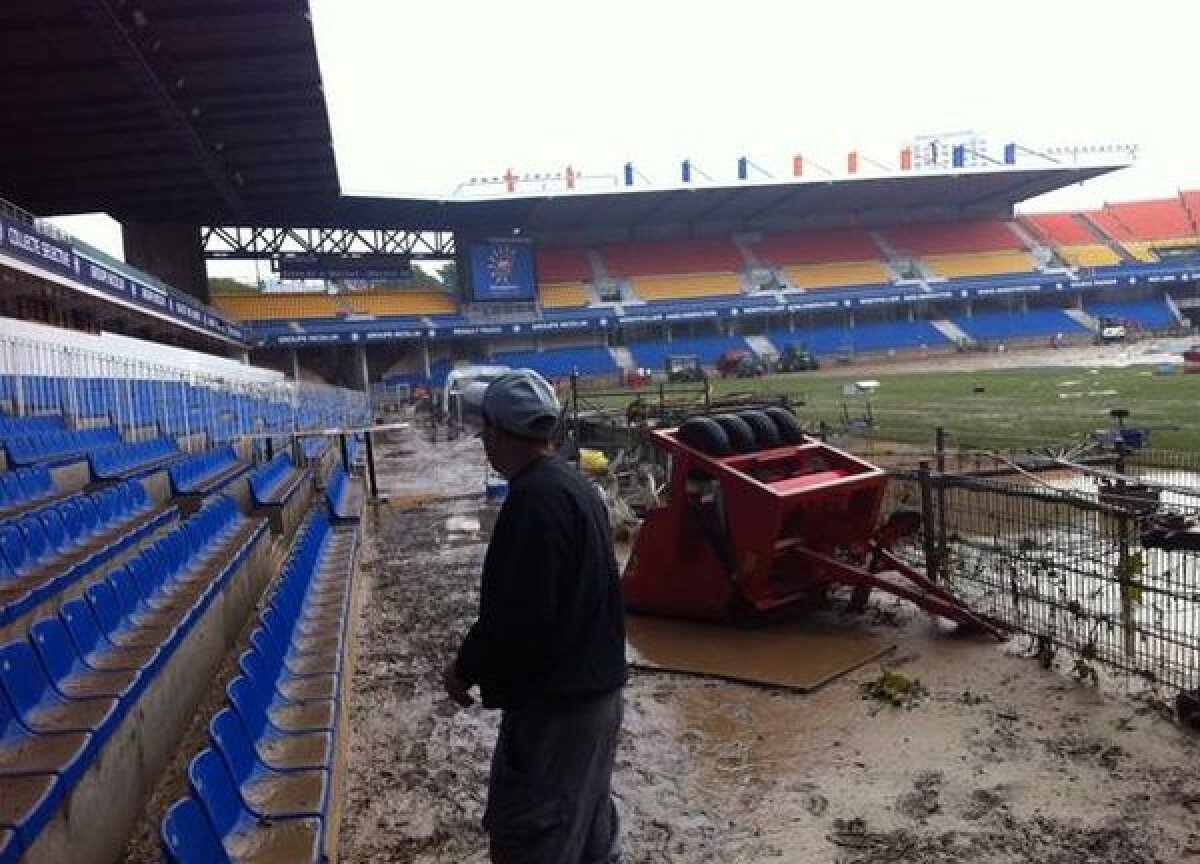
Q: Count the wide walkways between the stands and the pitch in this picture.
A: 1